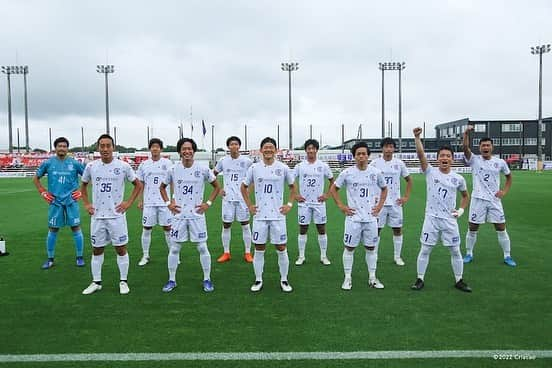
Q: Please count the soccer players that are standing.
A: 11